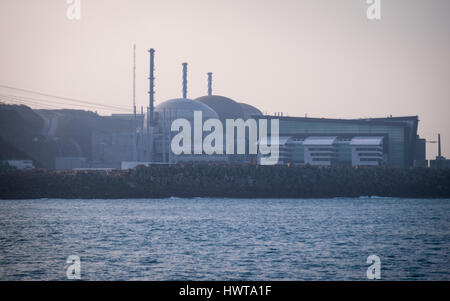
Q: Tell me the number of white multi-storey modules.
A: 3